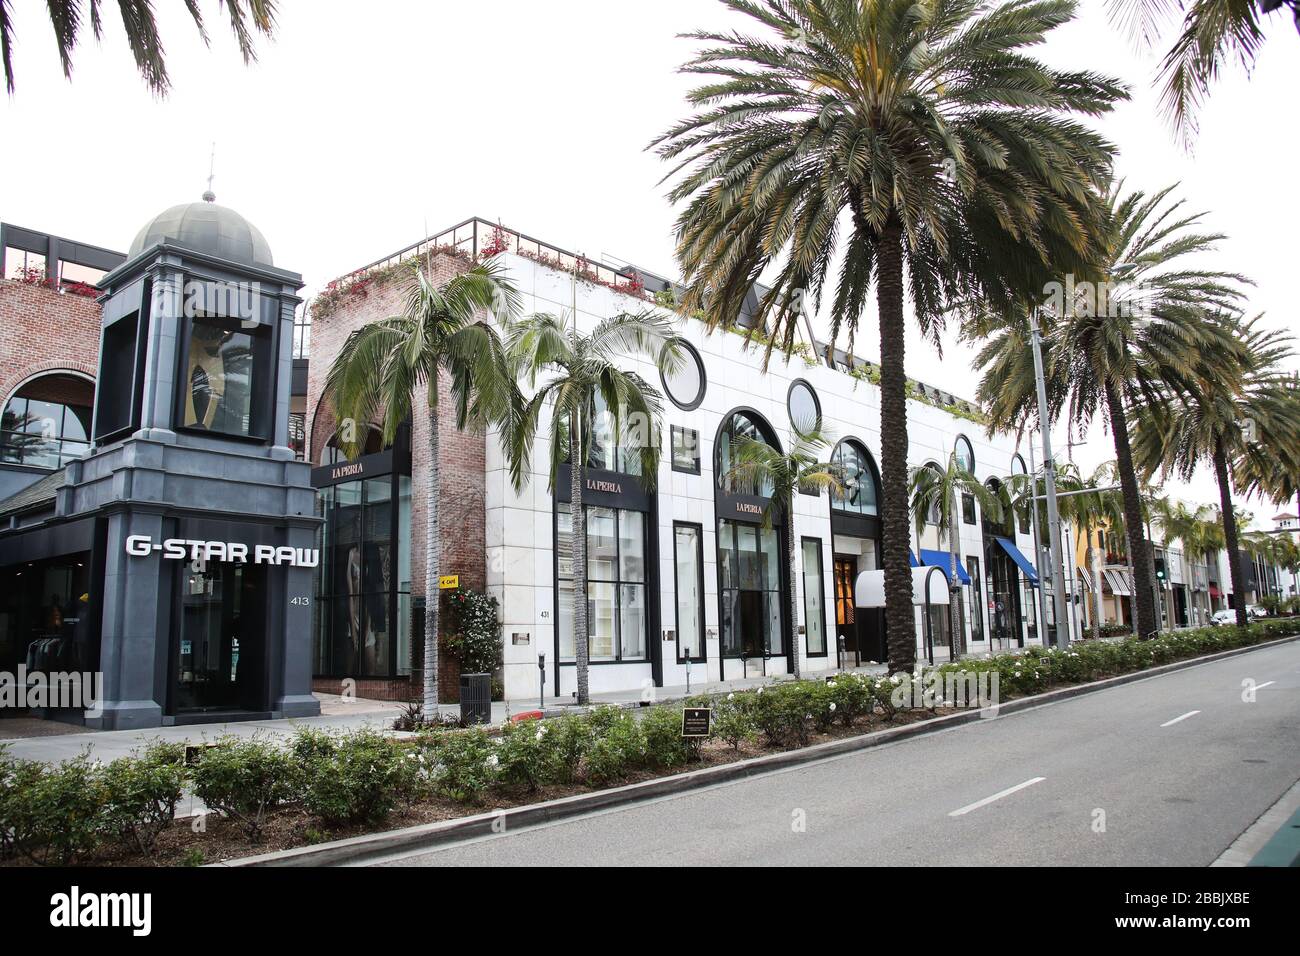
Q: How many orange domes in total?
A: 0